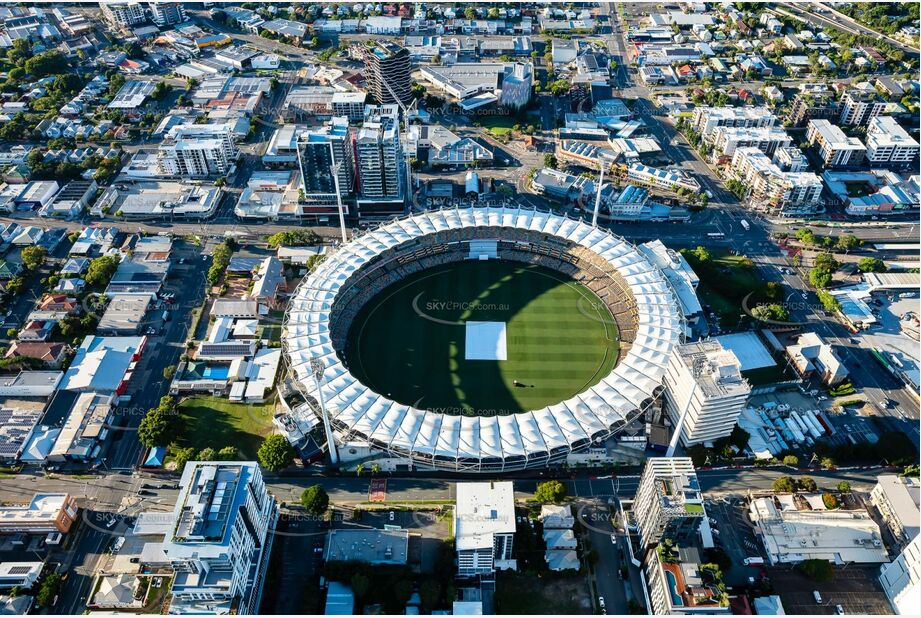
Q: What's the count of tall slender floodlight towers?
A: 4